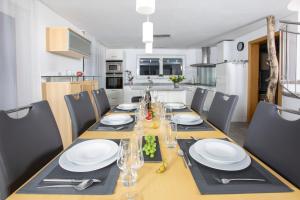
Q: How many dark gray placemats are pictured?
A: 6